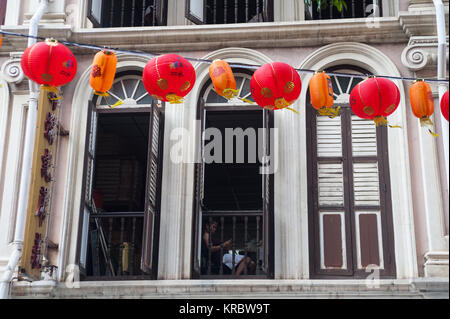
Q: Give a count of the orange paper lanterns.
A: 4